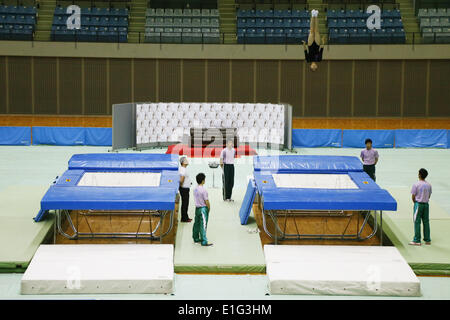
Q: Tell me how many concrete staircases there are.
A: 5